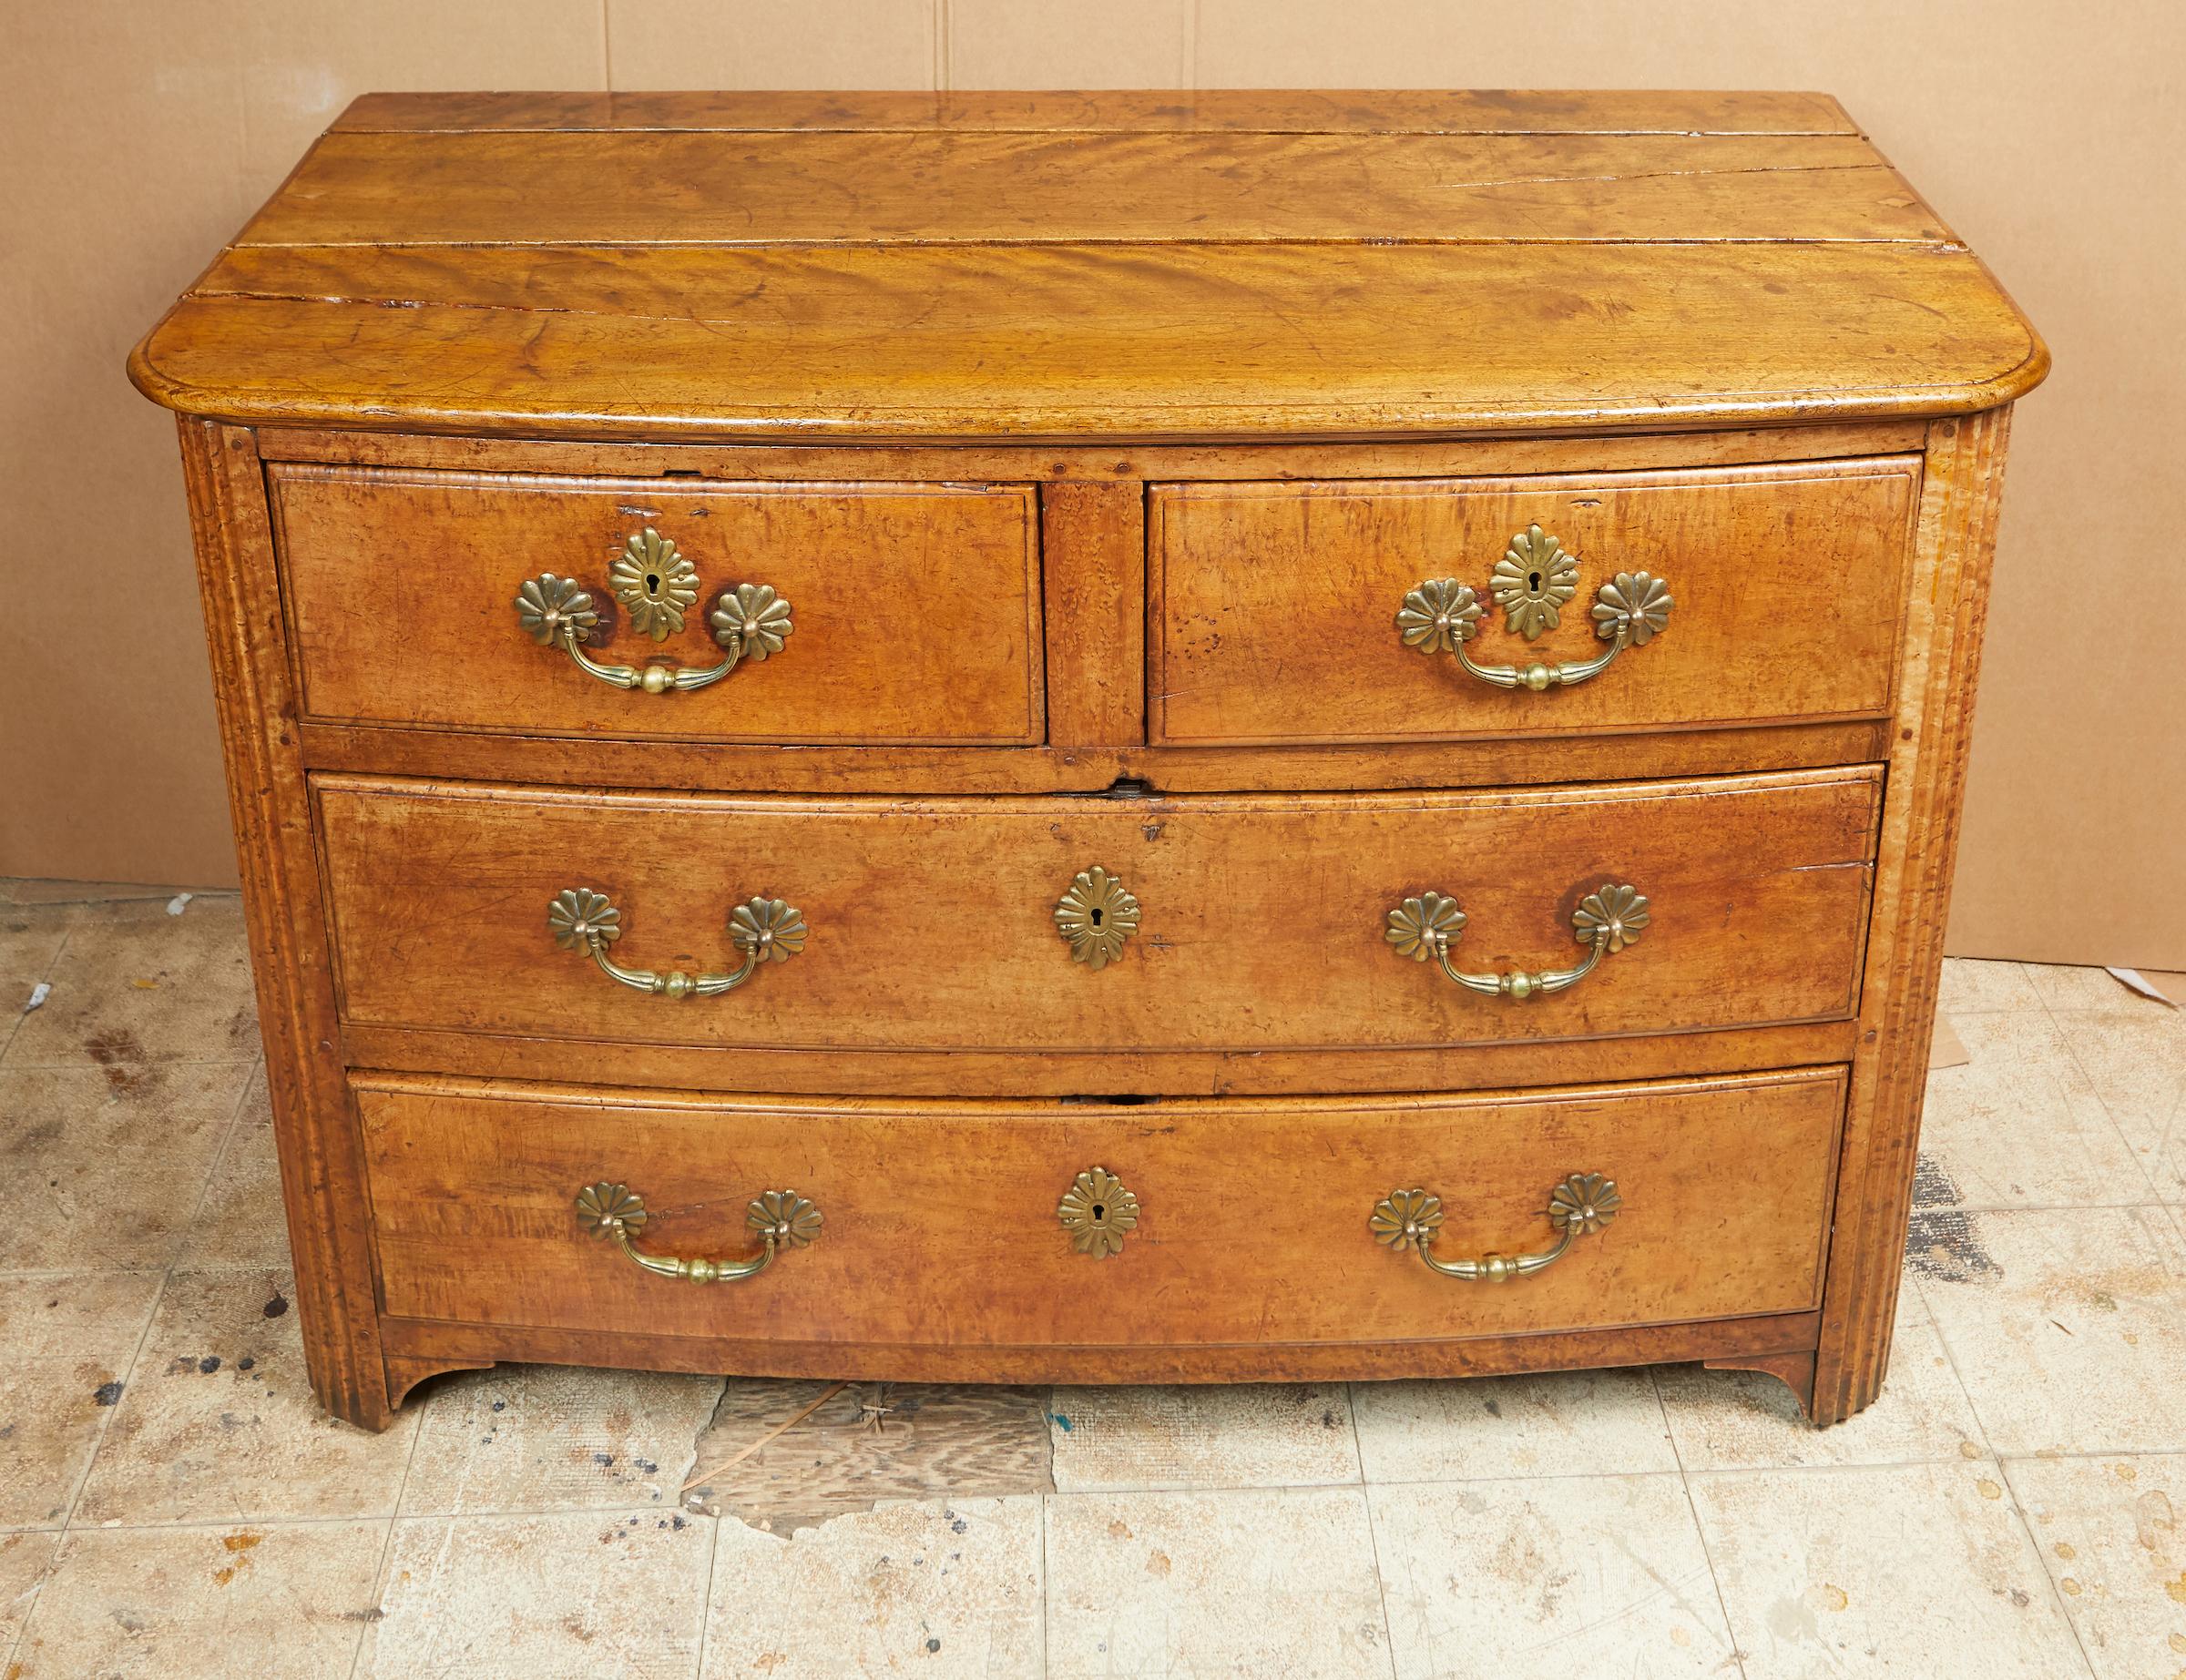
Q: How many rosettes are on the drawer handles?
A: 12